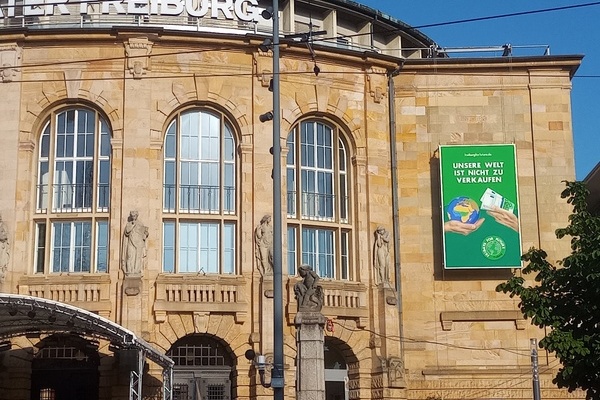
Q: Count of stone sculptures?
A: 5